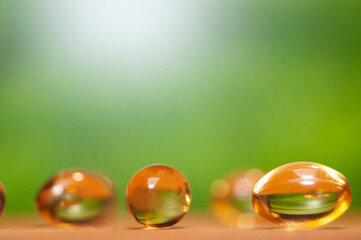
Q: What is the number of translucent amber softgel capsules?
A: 5